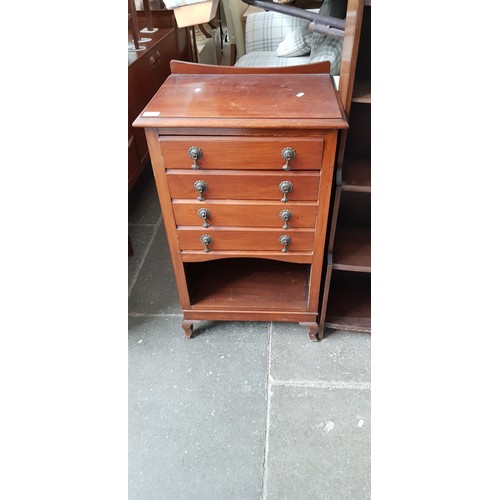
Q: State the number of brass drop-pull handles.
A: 8